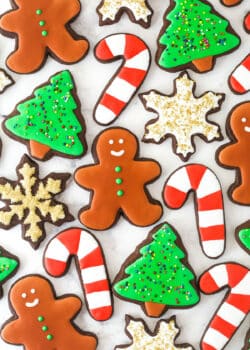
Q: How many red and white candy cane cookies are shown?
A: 5